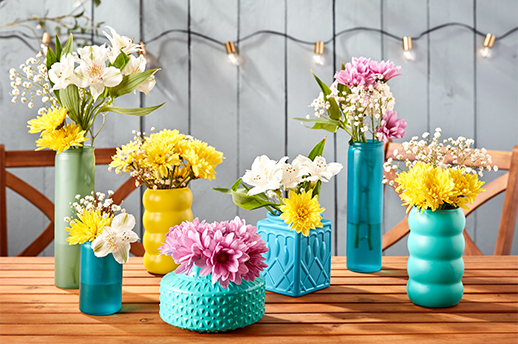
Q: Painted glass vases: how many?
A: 7